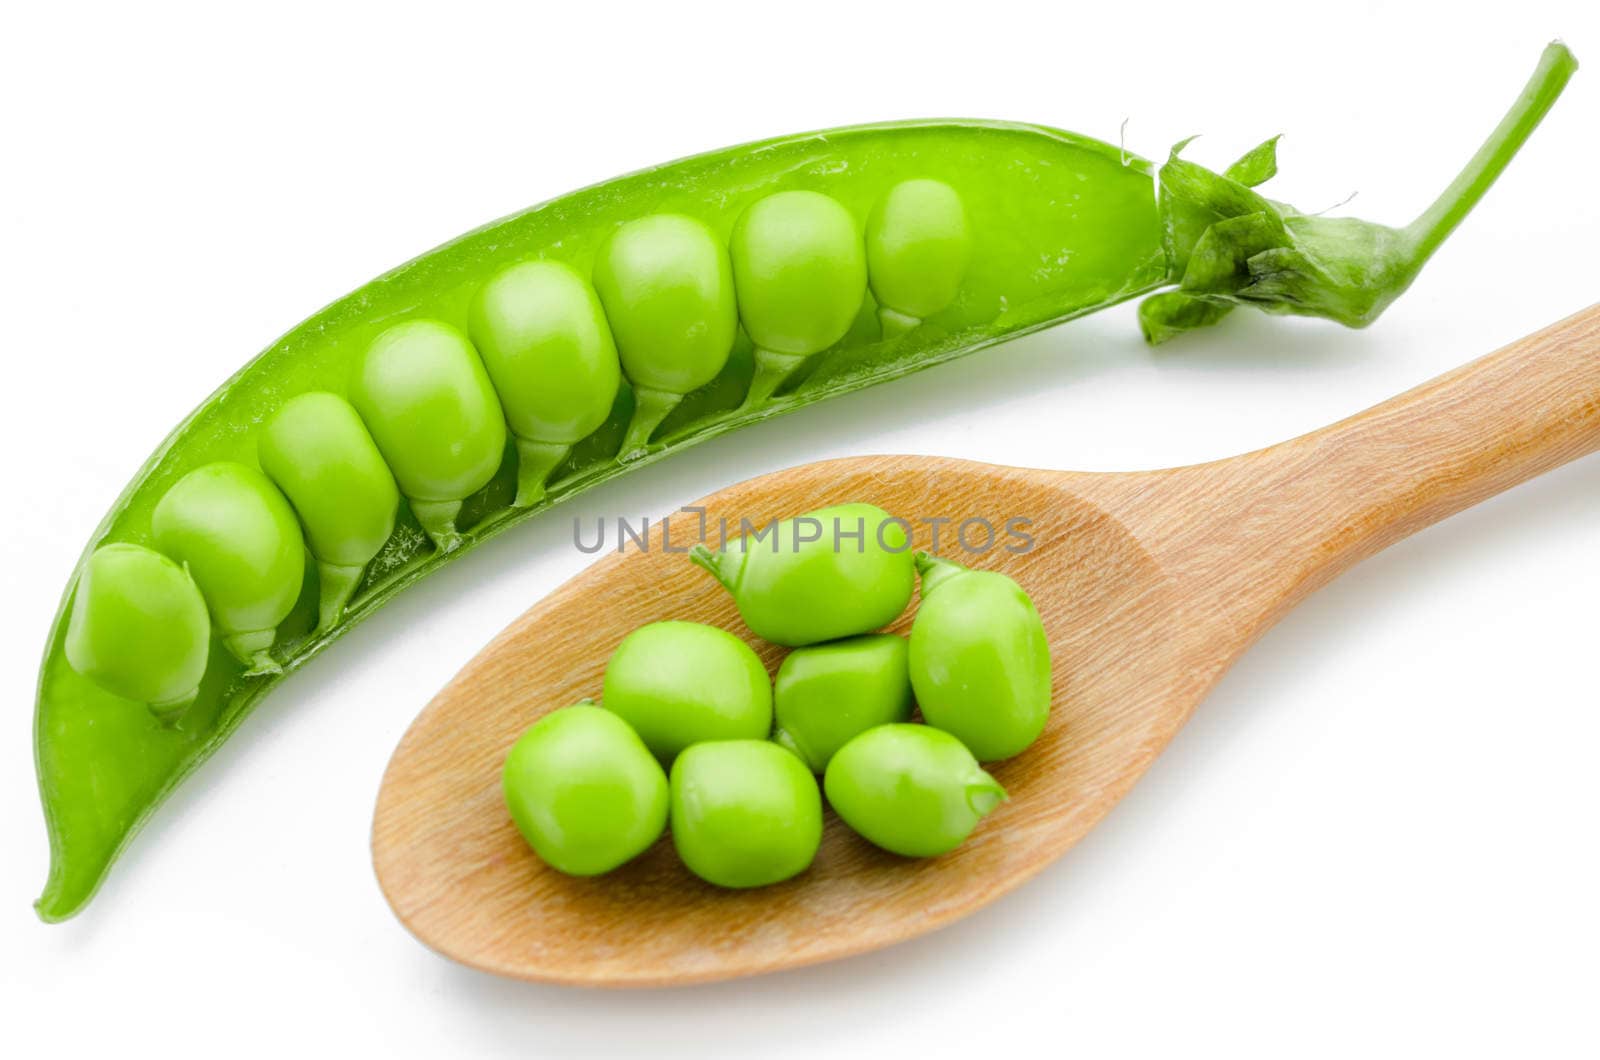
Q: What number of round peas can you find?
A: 15